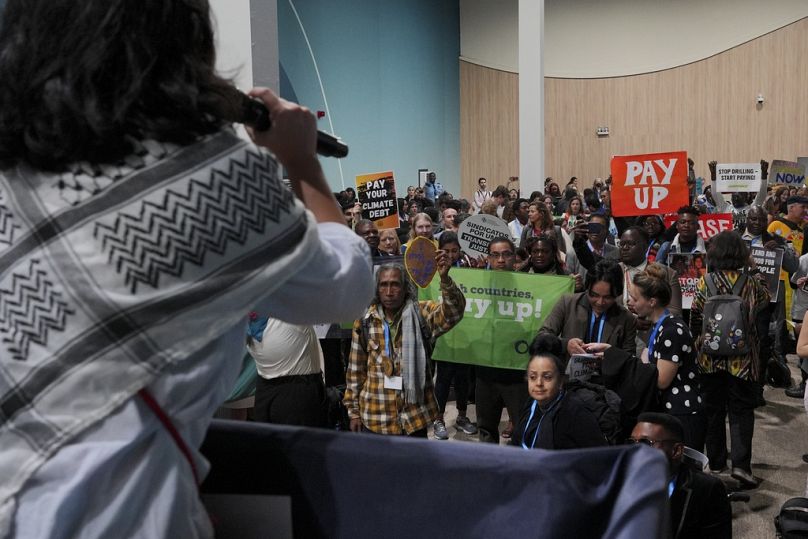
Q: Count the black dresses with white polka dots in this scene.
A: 1